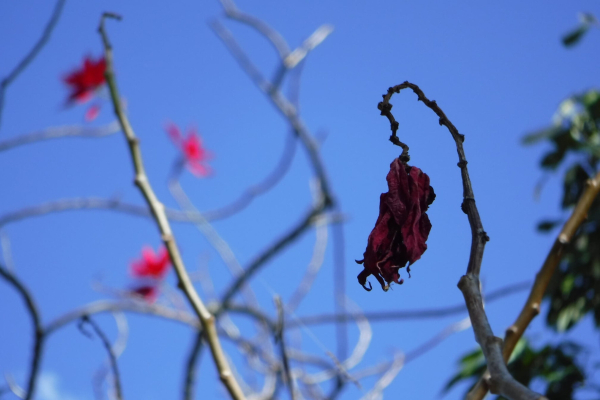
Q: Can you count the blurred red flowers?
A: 3